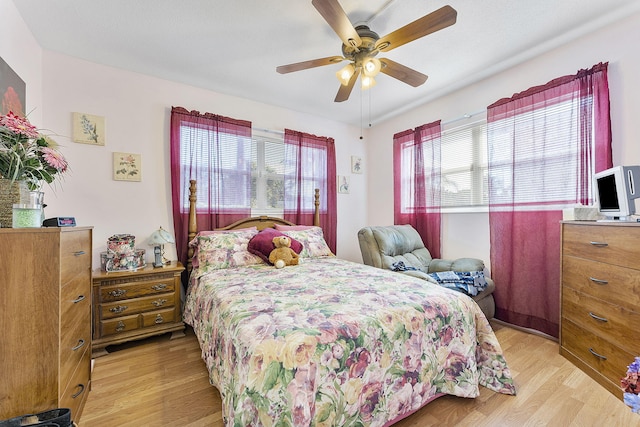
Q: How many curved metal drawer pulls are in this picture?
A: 8